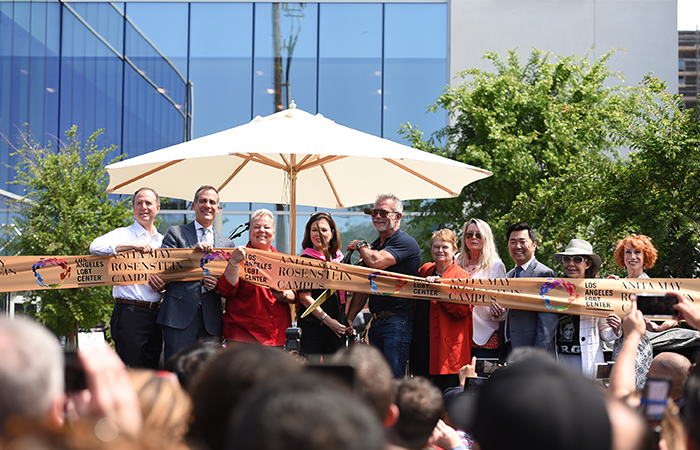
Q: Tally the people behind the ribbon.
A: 10